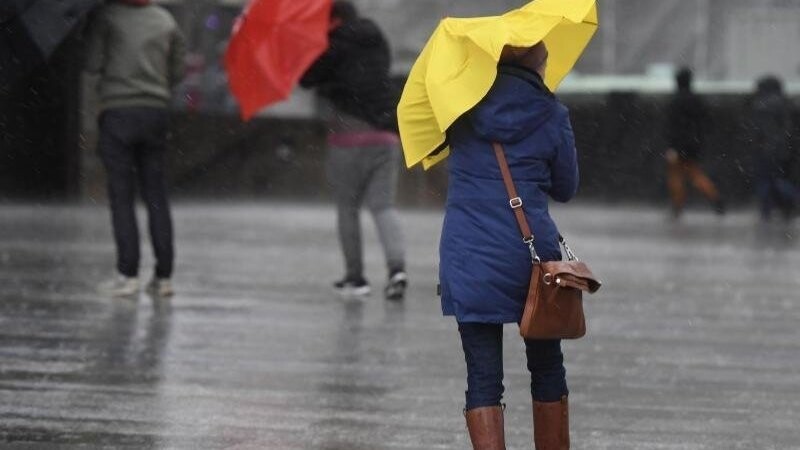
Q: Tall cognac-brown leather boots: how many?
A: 2